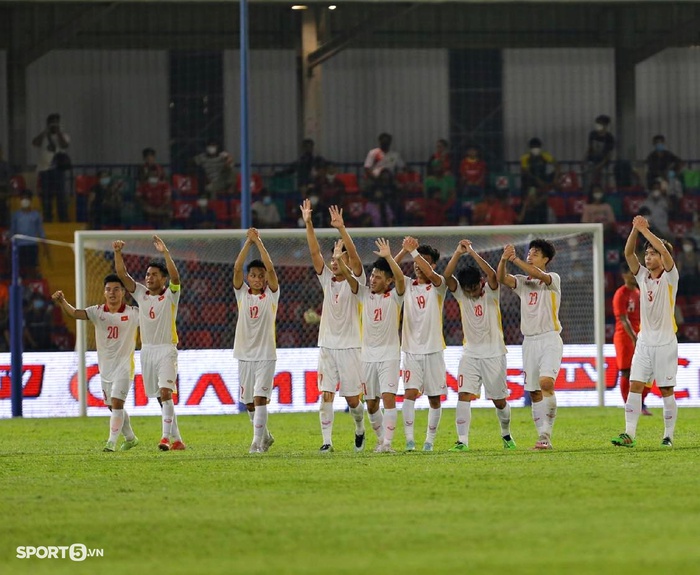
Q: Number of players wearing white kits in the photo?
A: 9